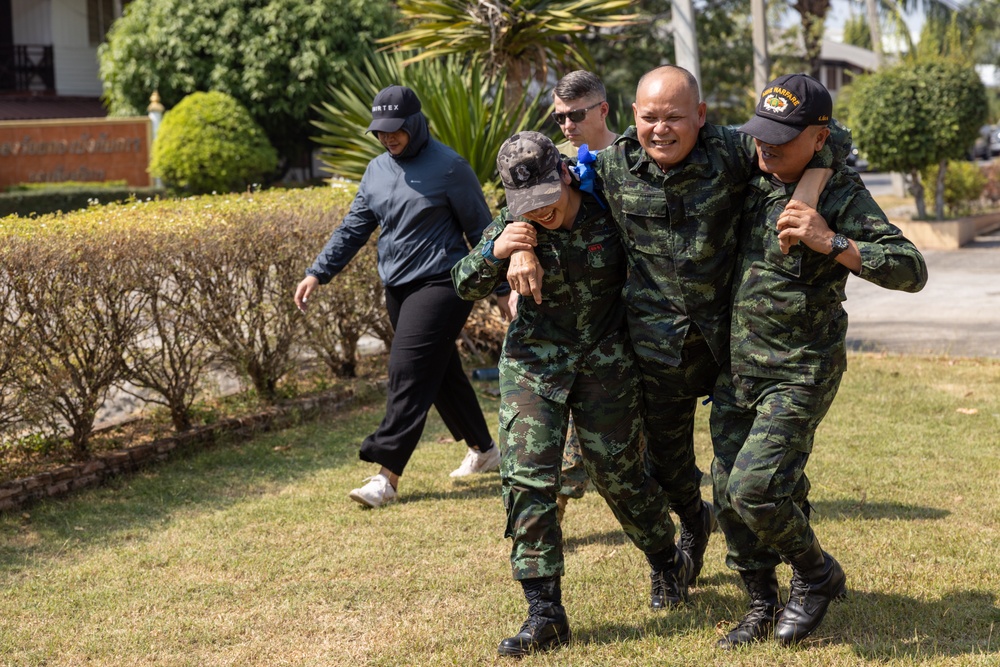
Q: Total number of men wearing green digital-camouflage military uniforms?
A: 3